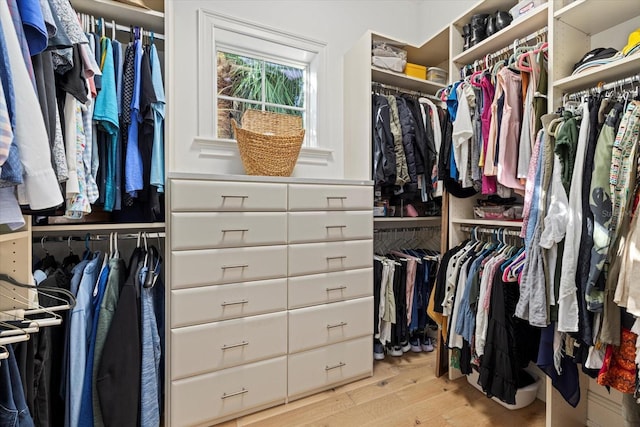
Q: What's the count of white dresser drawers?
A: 12